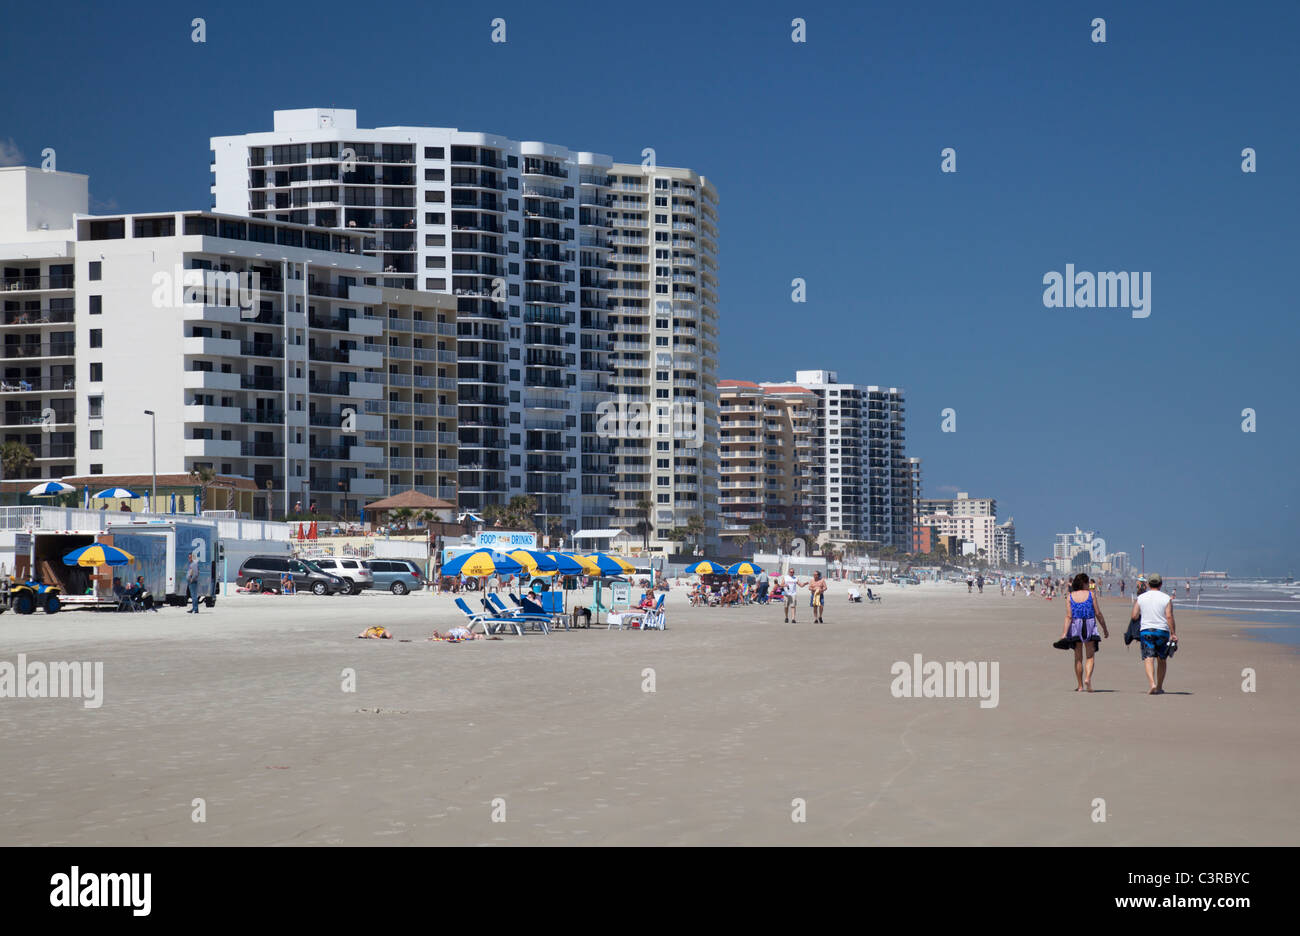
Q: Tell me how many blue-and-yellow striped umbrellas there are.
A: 8